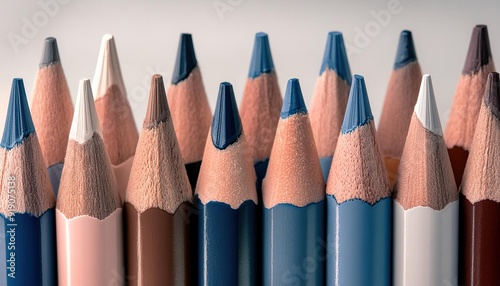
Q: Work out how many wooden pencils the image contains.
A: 15